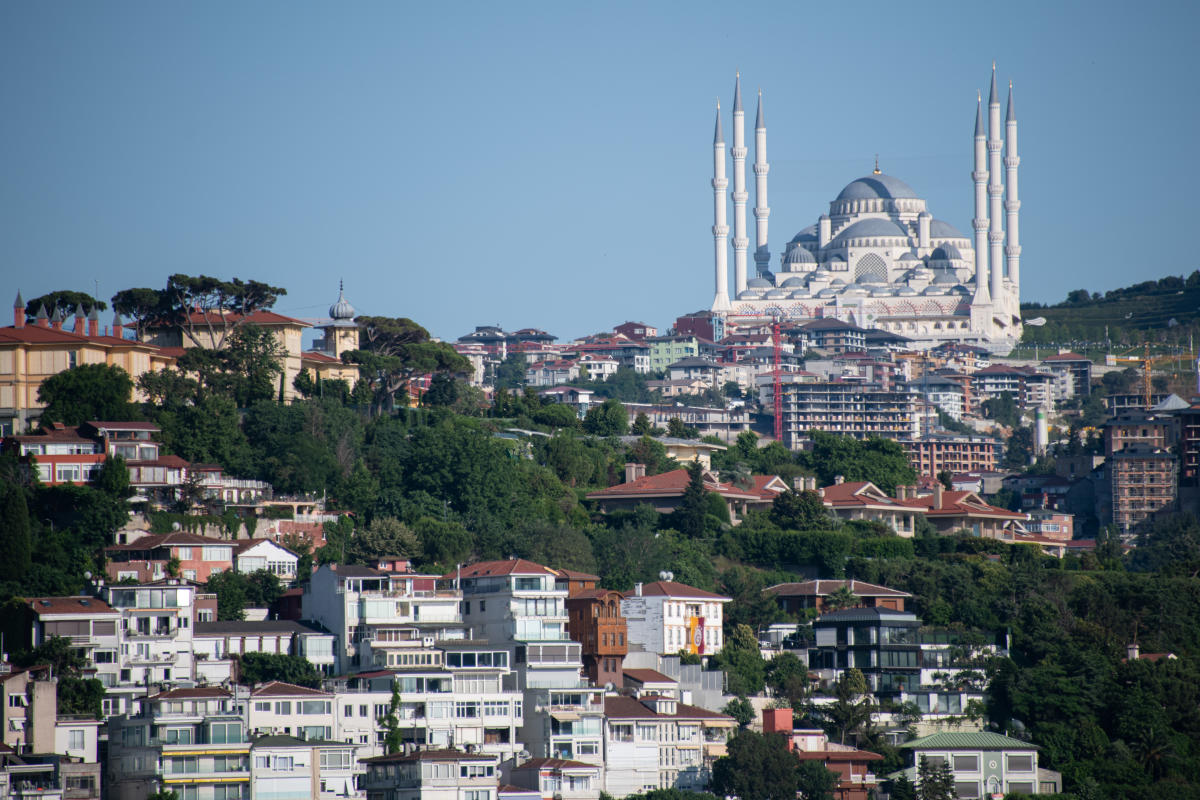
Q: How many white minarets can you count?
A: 6